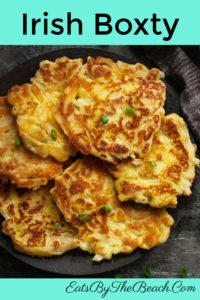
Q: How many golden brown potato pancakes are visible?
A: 6